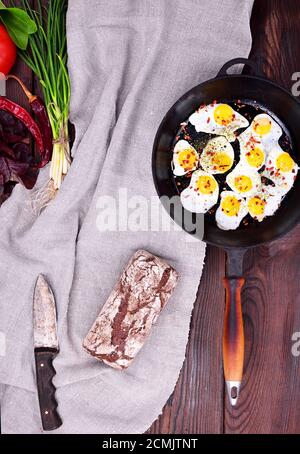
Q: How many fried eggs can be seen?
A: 10